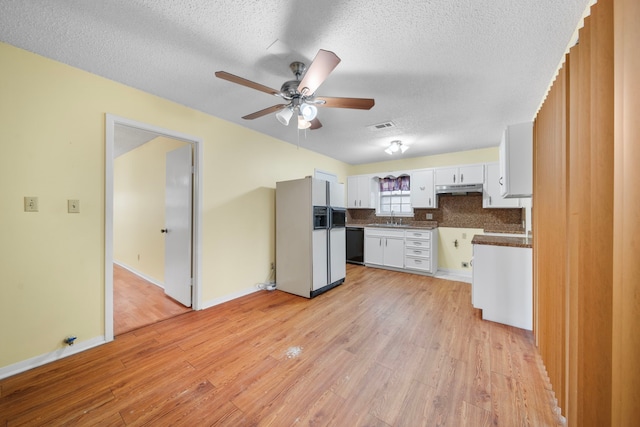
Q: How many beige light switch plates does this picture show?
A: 2